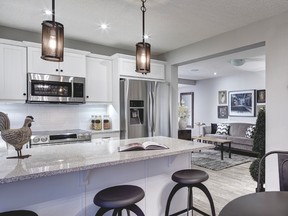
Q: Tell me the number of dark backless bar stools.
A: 3